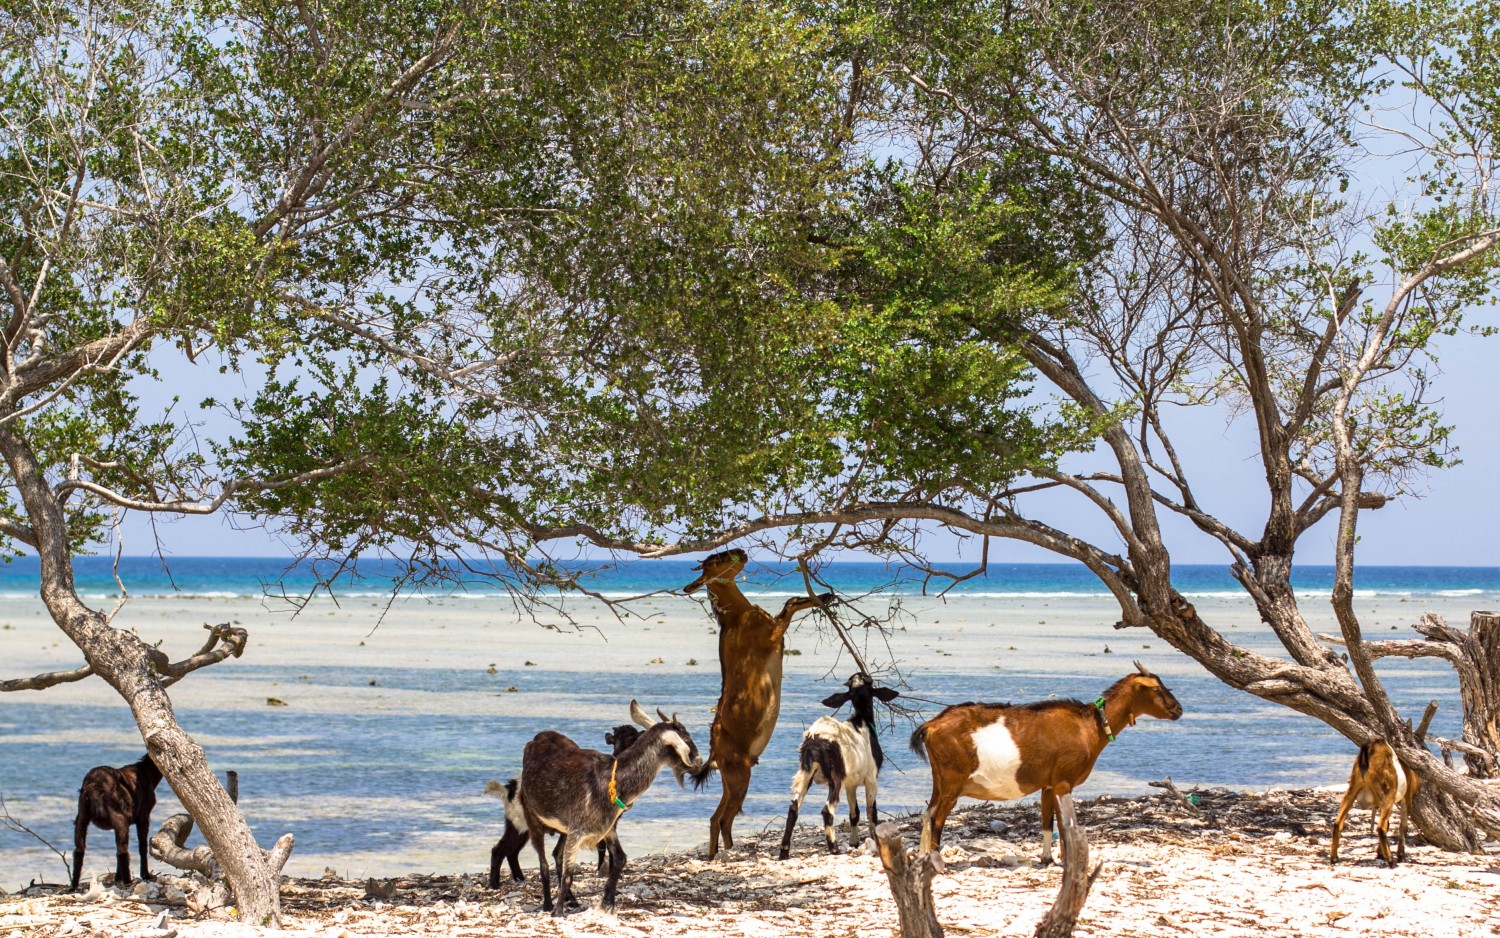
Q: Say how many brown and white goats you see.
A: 2